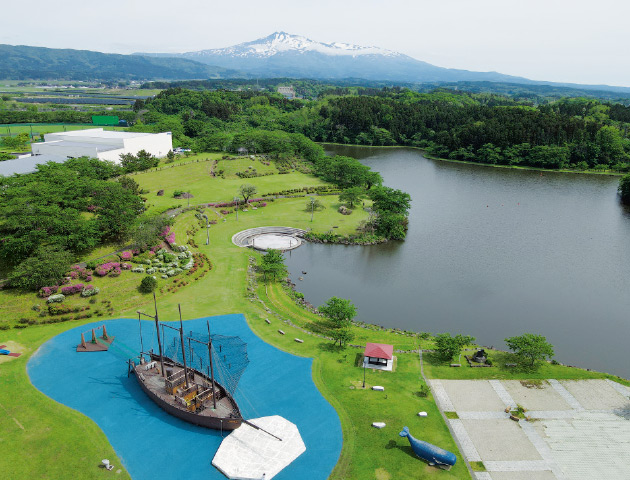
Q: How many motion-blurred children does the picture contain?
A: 0